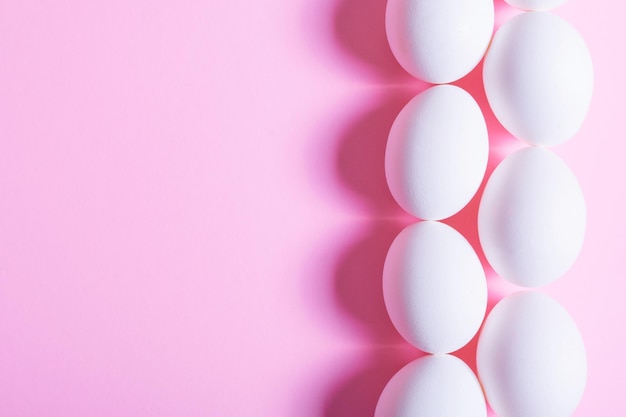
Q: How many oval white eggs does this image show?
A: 8